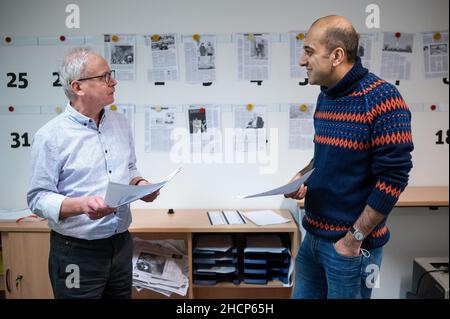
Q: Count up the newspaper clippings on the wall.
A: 13